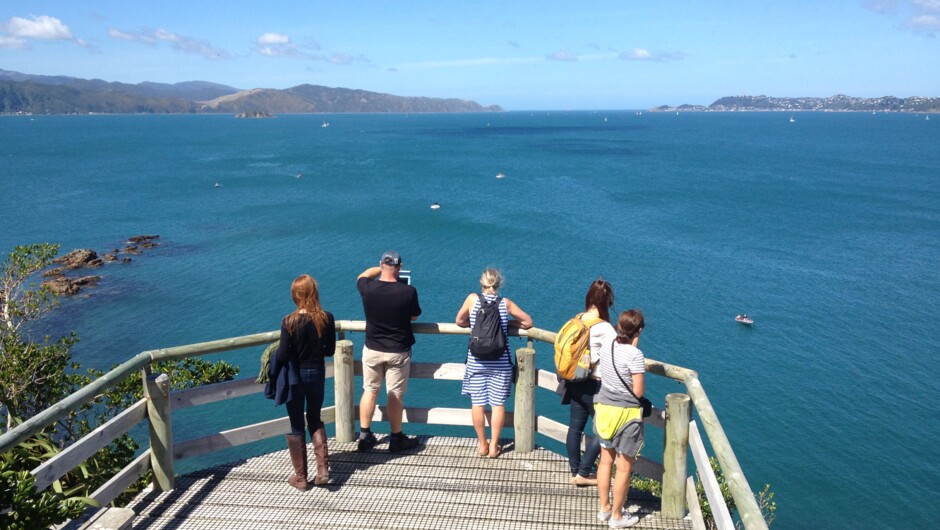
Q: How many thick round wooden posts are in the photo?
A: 4